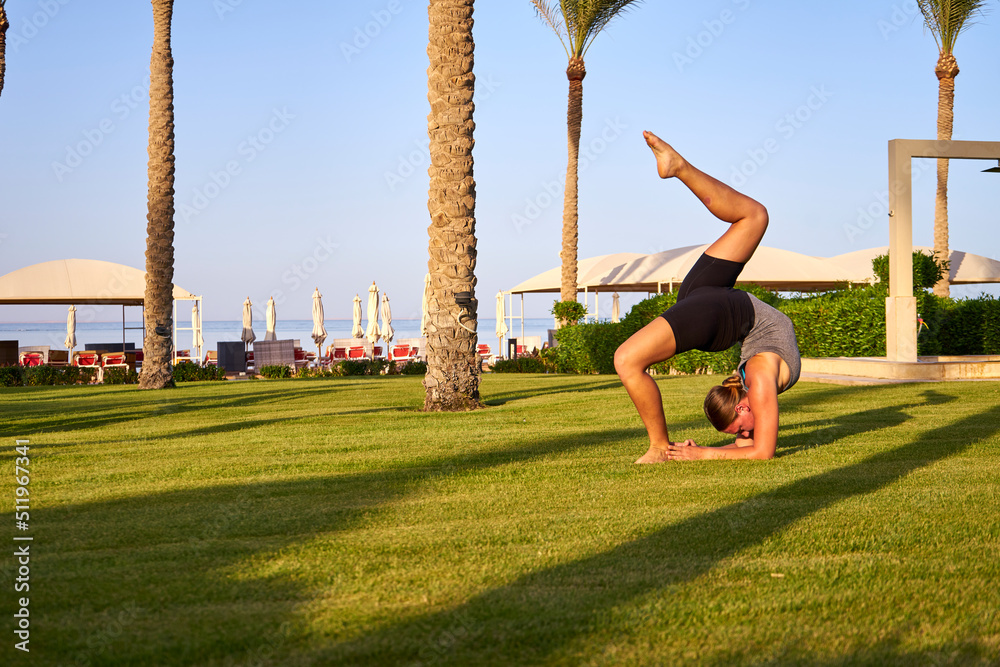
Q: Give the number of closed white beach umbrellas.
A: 11